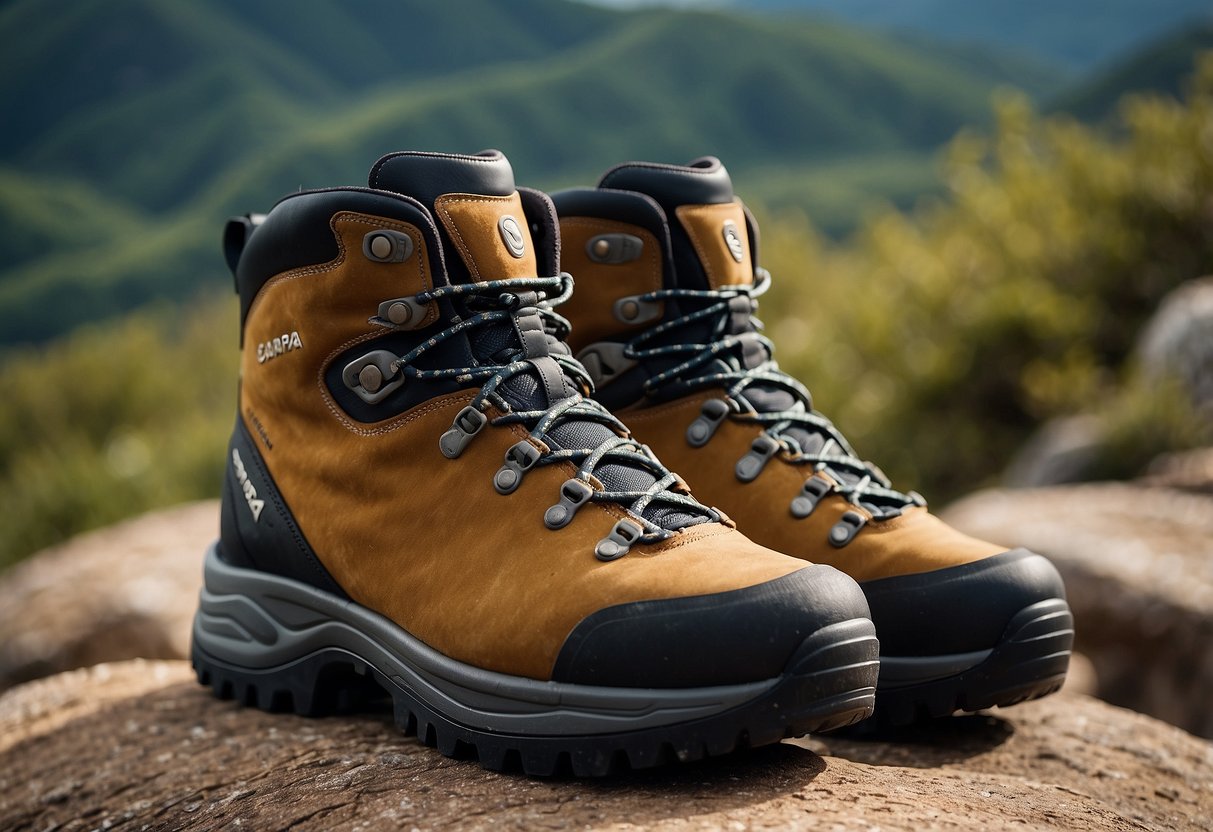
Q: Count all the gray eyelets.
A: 14